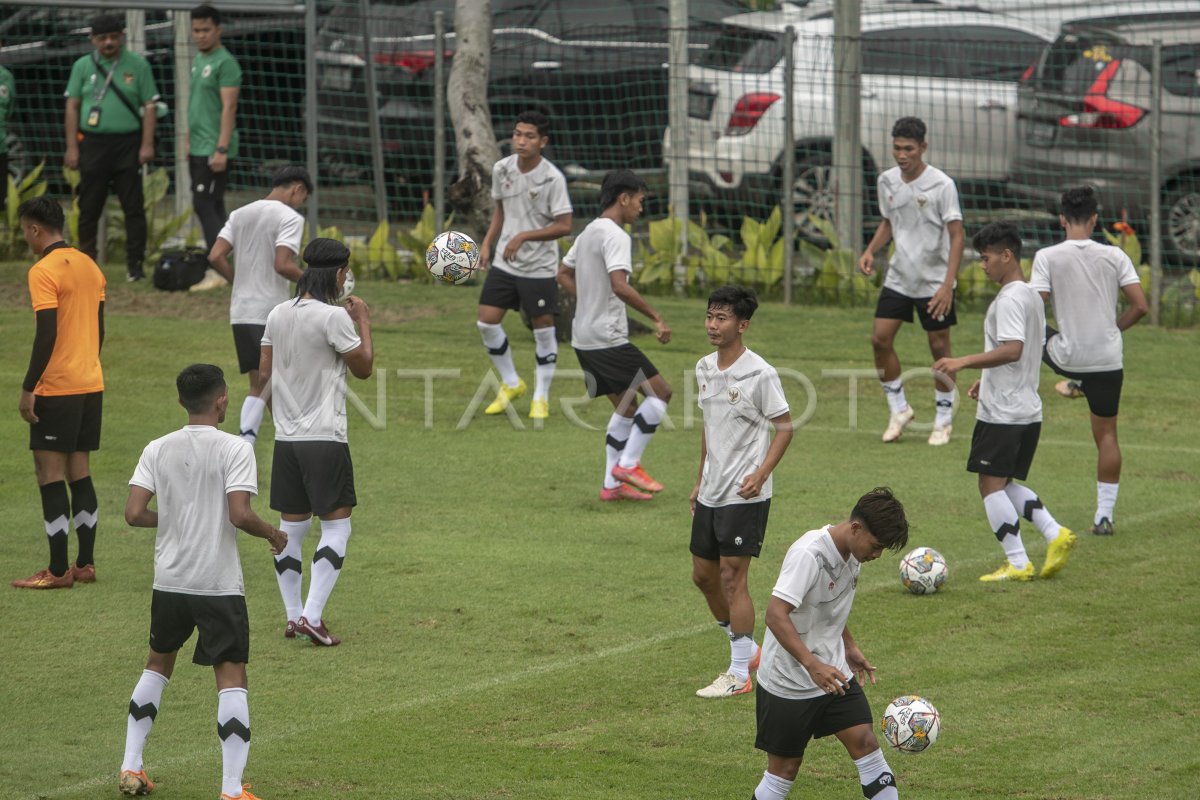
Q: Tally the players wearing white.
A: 10